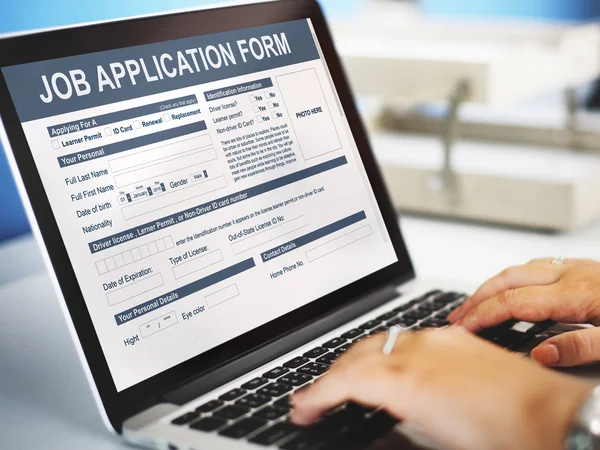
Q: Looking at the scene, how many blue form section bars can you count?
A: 6